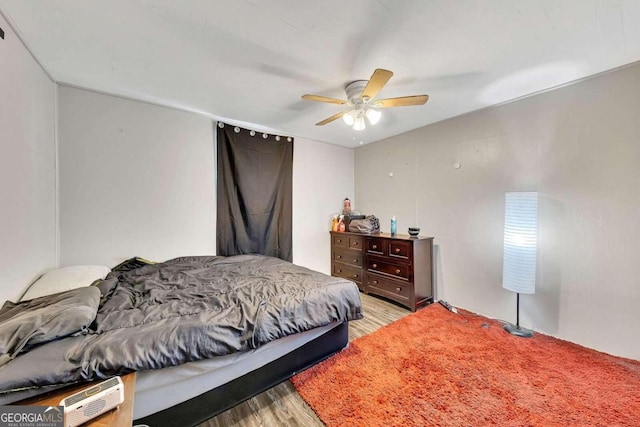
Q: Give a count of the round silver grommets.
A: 6